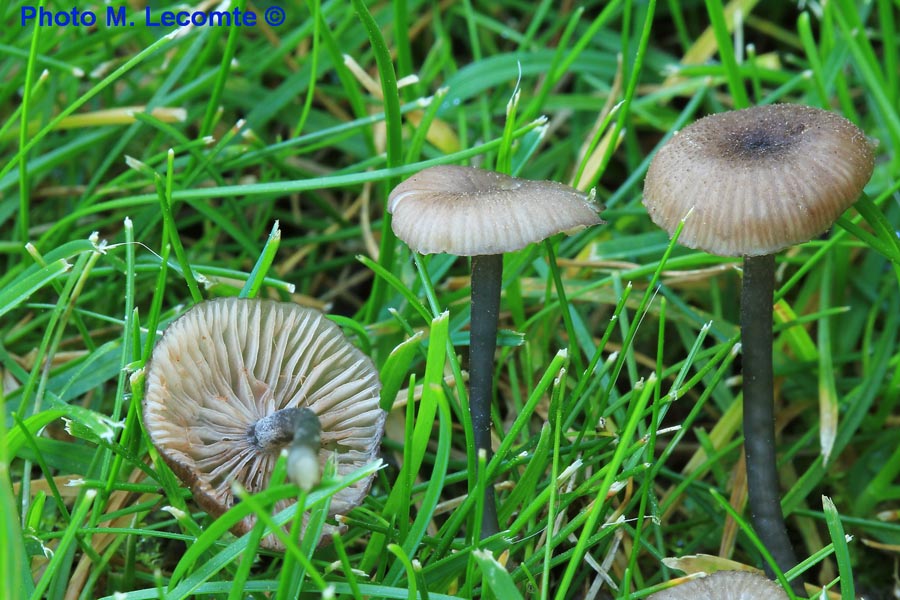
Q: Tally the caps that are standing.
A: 2